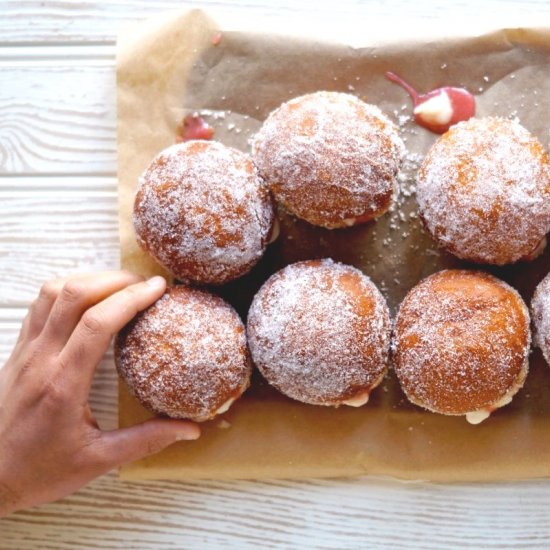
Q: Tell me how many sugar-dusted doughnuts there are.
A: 7